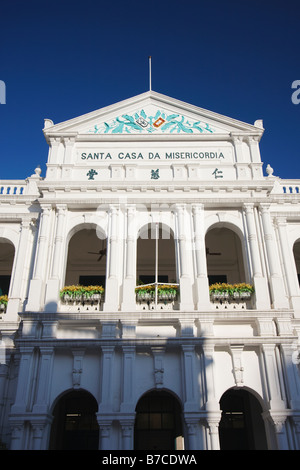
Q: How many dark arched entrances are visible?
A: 3